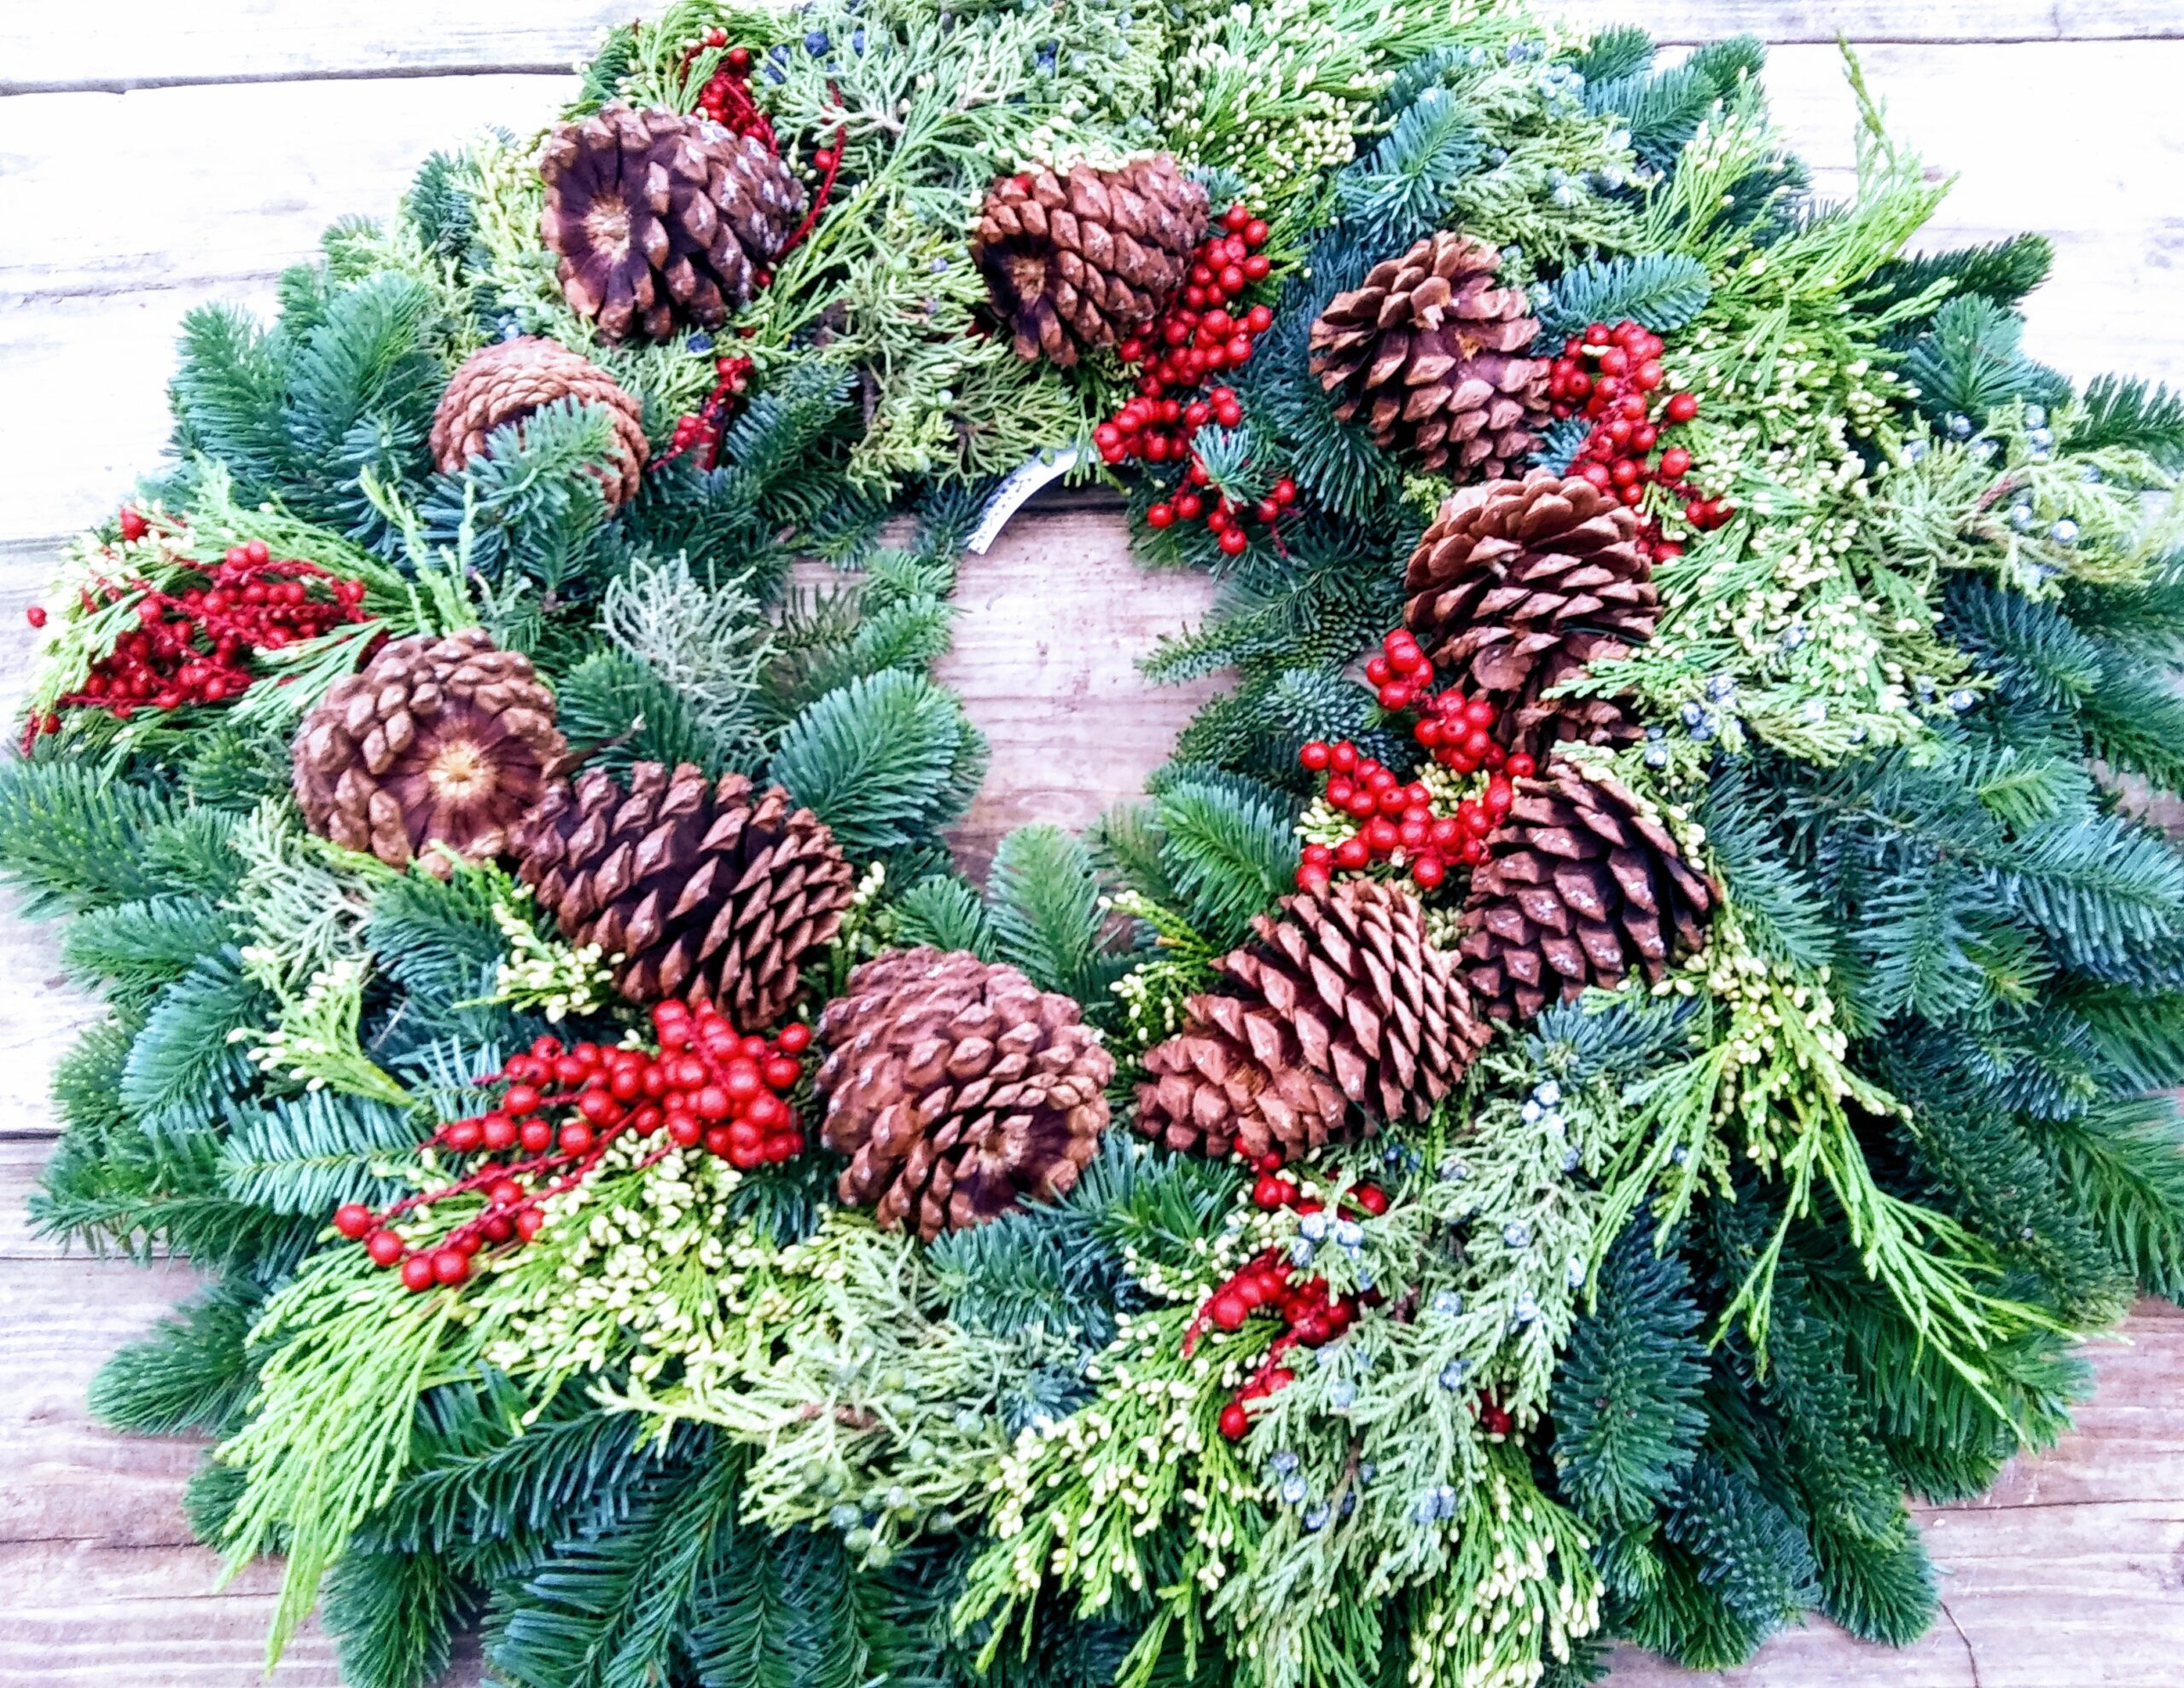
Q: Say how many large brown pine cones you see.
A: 10